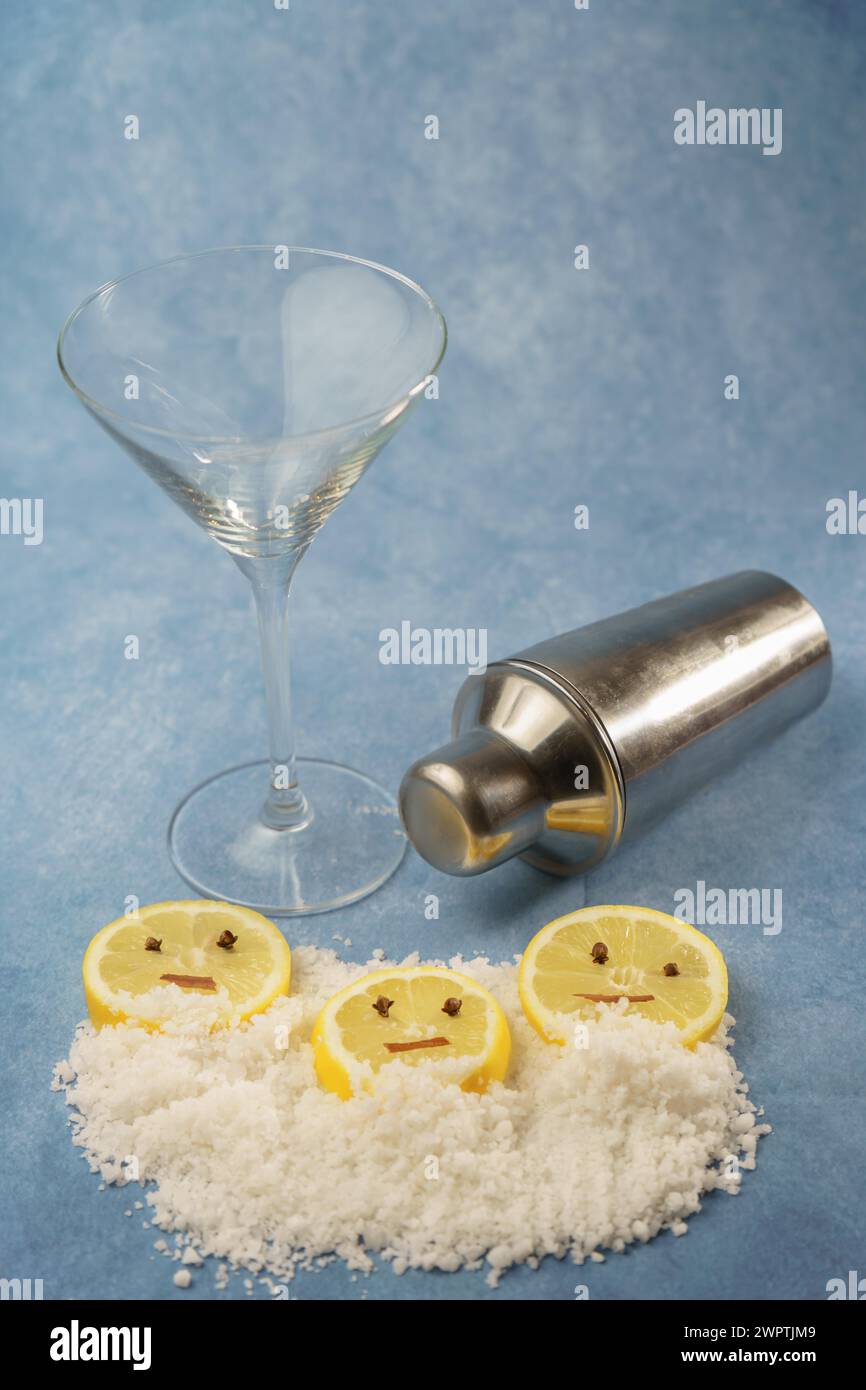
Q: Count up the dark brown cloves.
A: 6